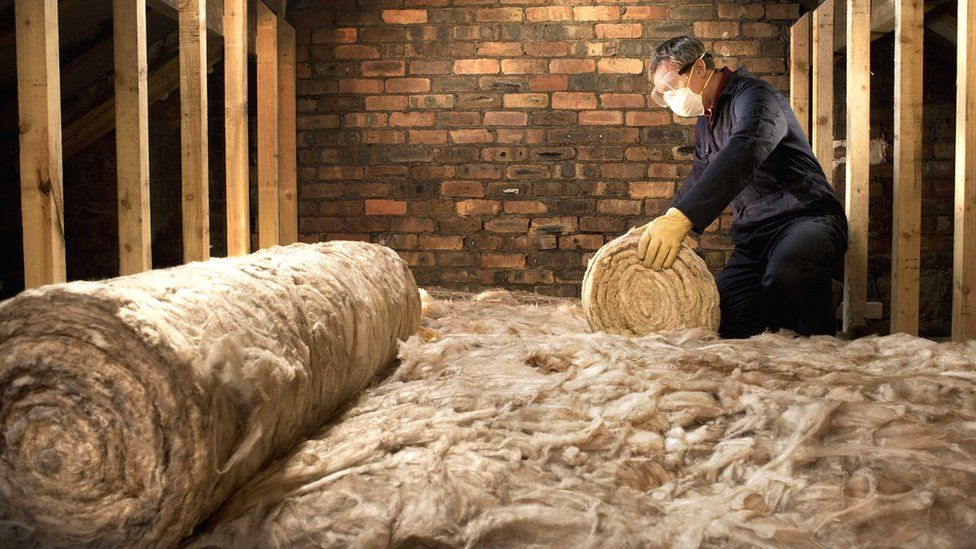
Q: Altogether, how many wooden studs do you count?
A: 11